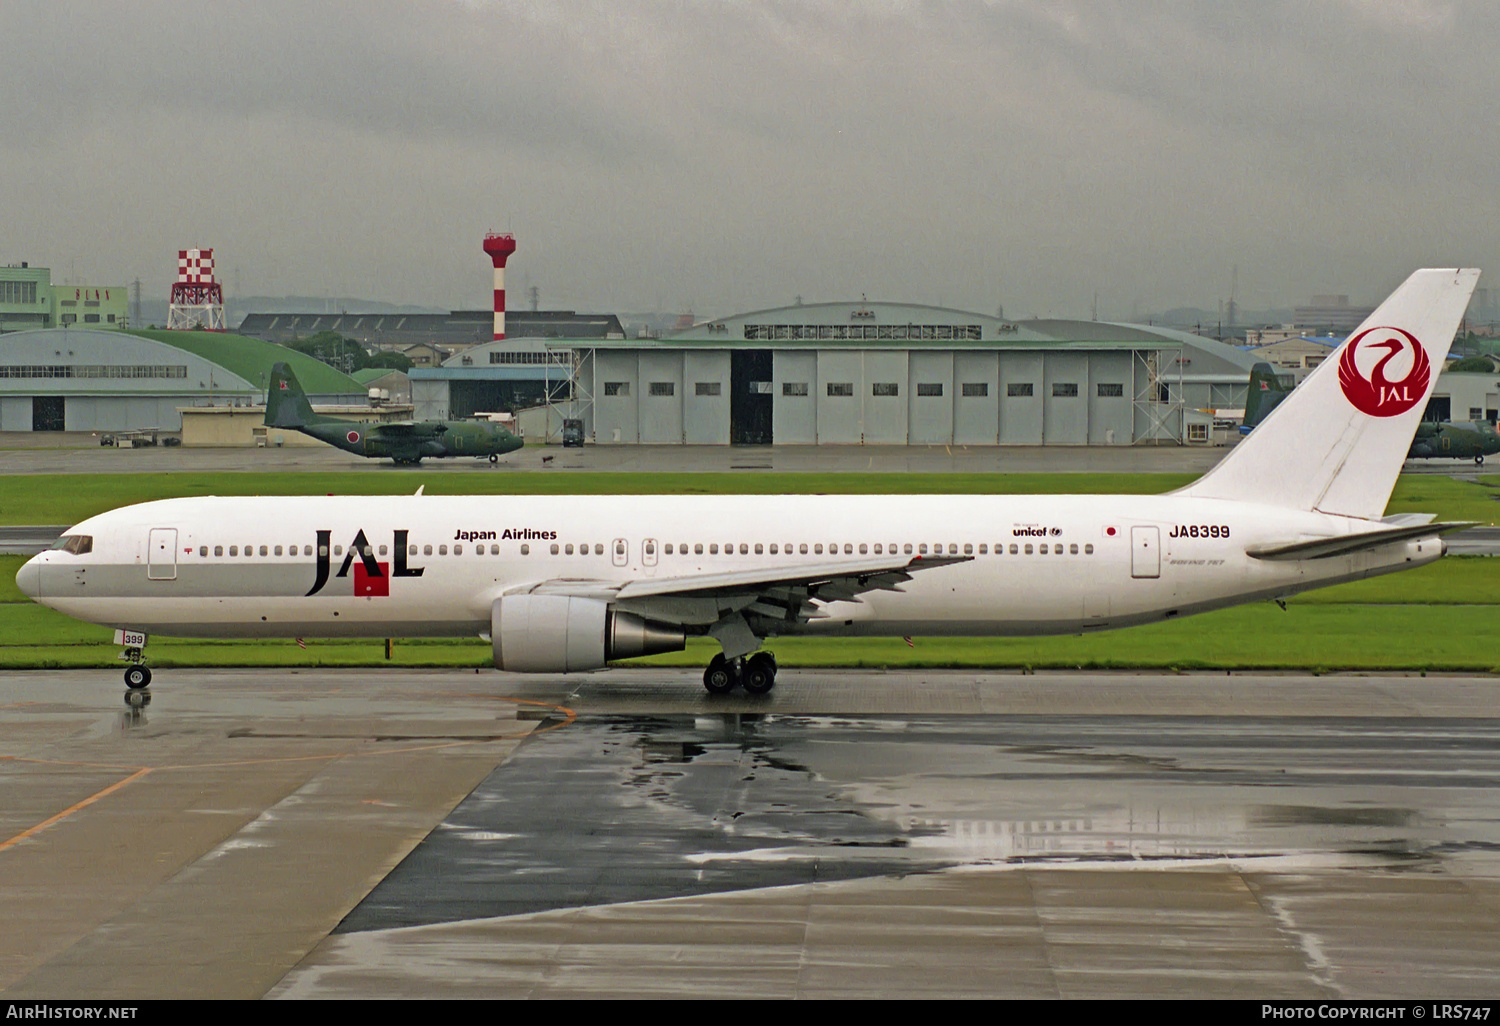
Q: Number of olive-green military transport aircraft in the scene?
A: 2